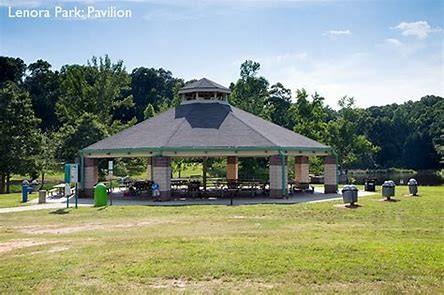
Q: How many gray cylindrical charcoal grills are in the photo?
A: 3